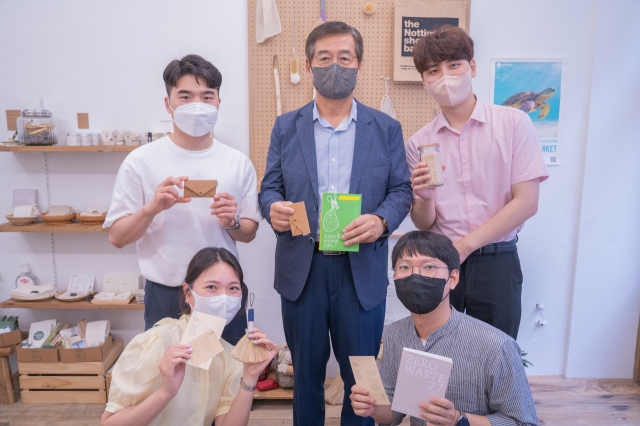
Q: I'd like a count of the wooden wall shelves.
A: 3